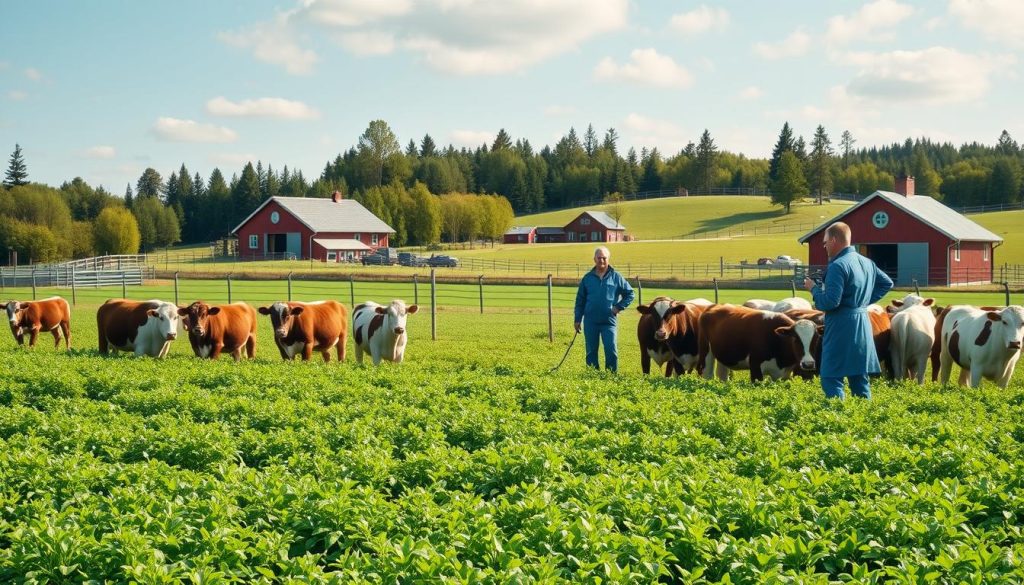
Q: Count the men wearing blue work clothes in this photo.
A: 2